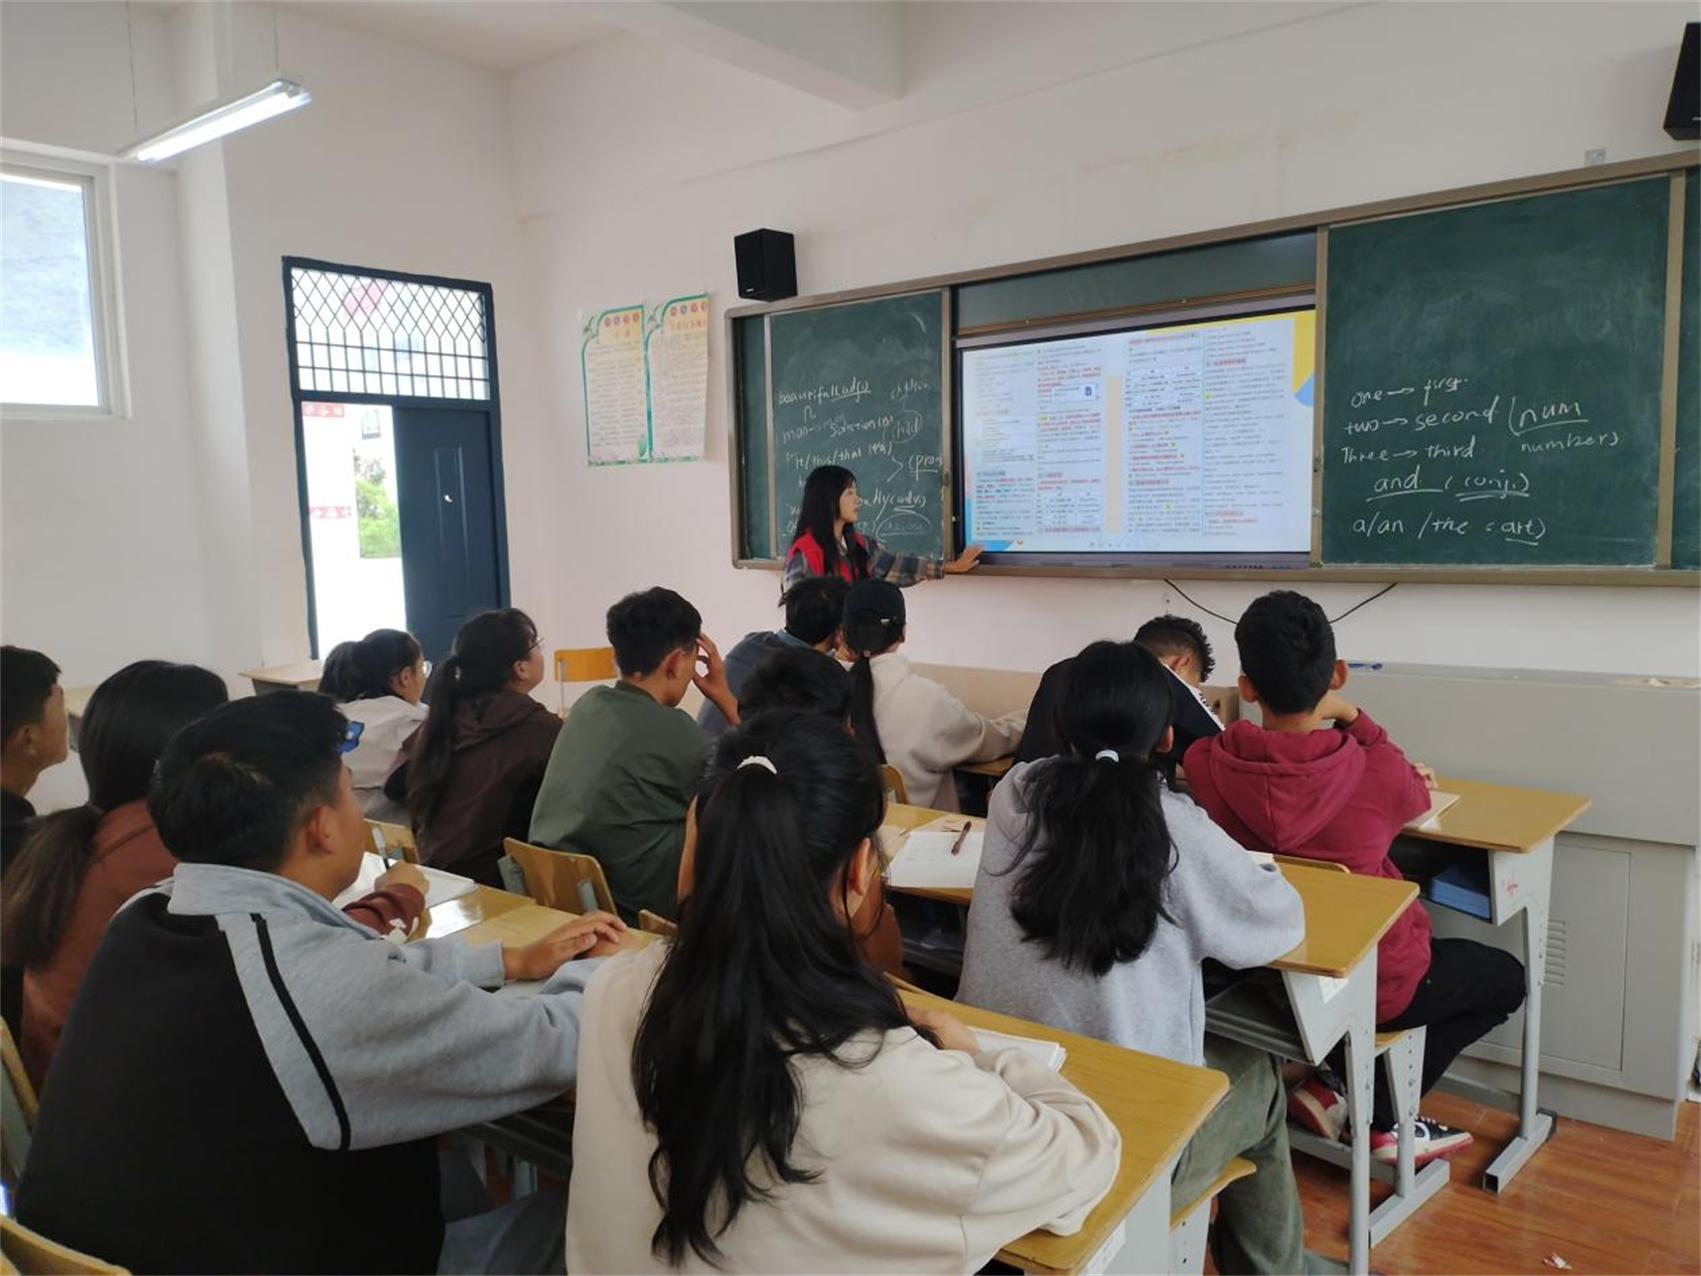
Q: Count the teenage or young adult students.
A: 13